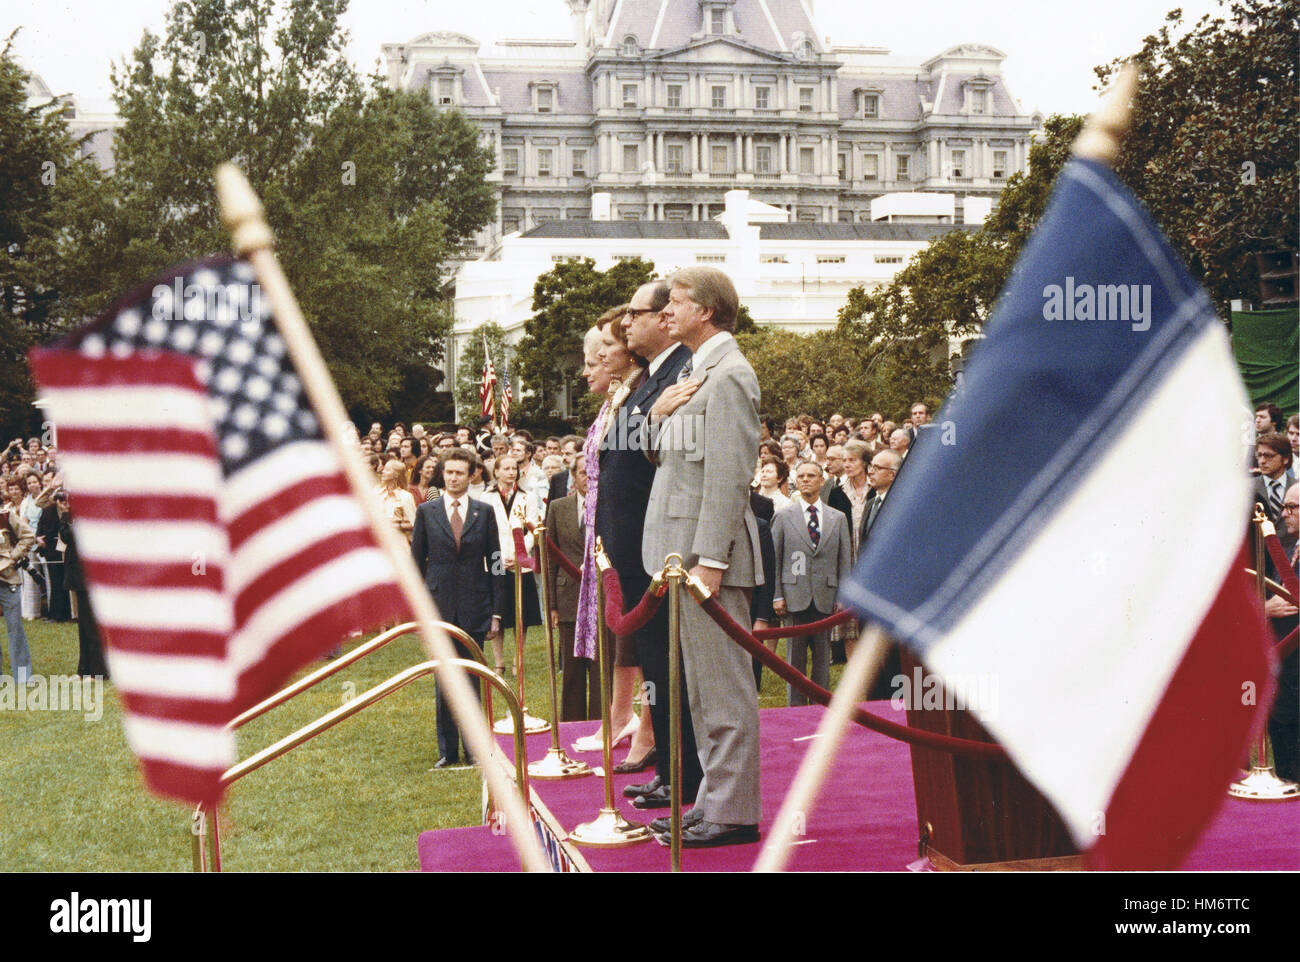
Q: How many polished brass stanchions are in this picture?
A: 5